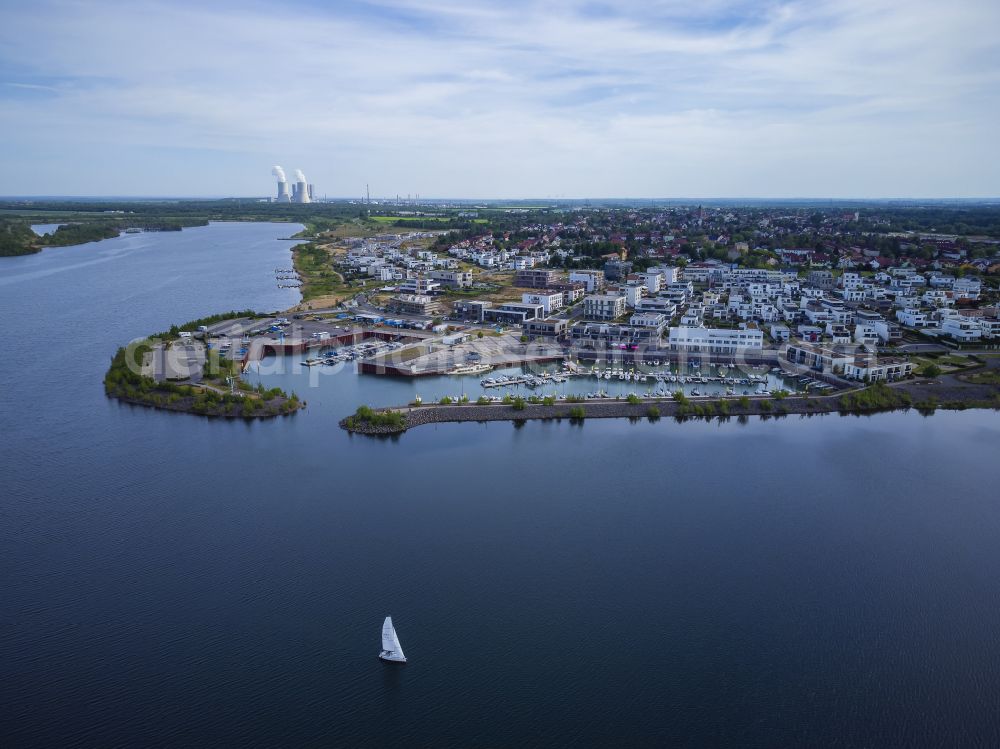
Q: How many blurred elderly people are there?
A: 0